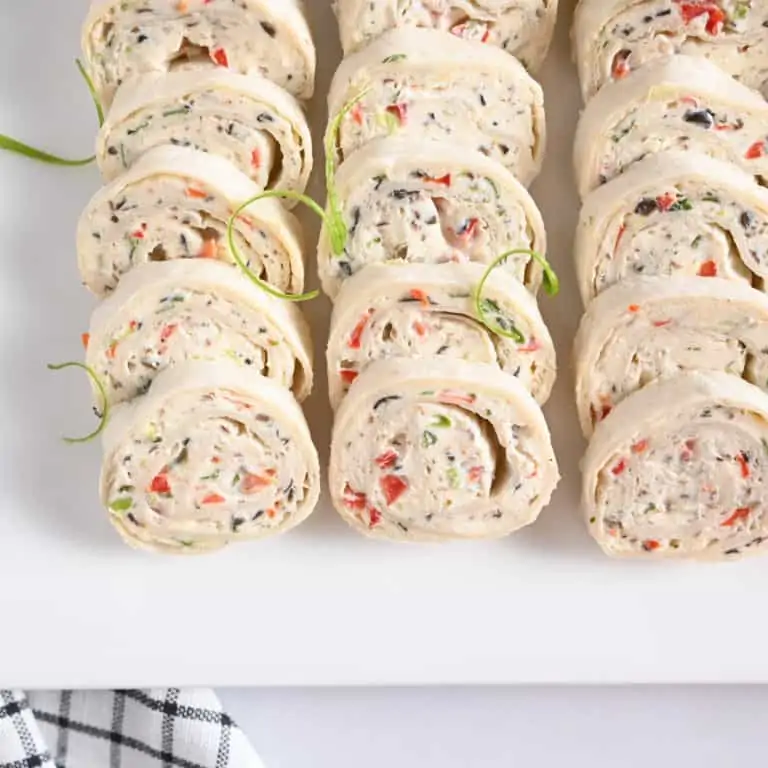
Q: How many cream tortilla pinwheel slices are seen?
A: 15